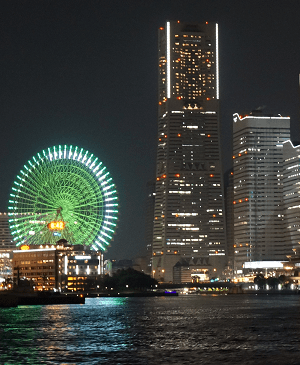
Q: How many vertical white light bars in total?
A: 2